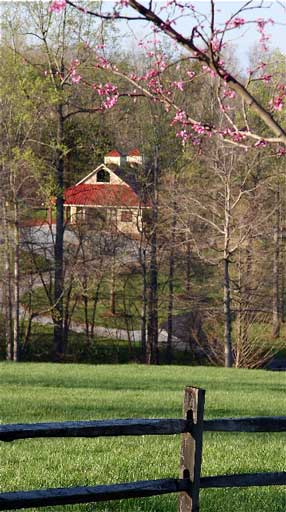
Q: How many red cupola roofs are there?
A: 2